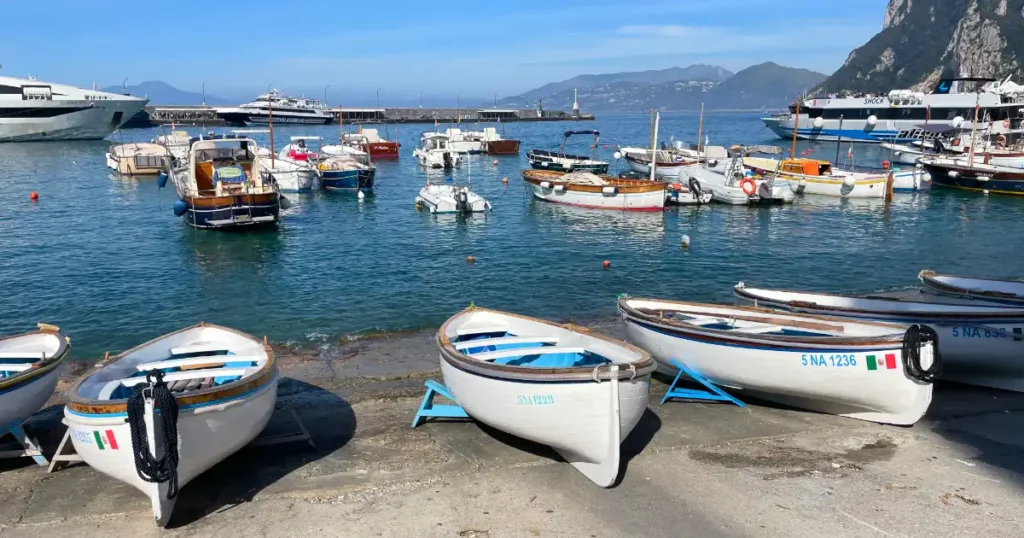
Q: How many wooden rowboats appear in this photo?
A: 6